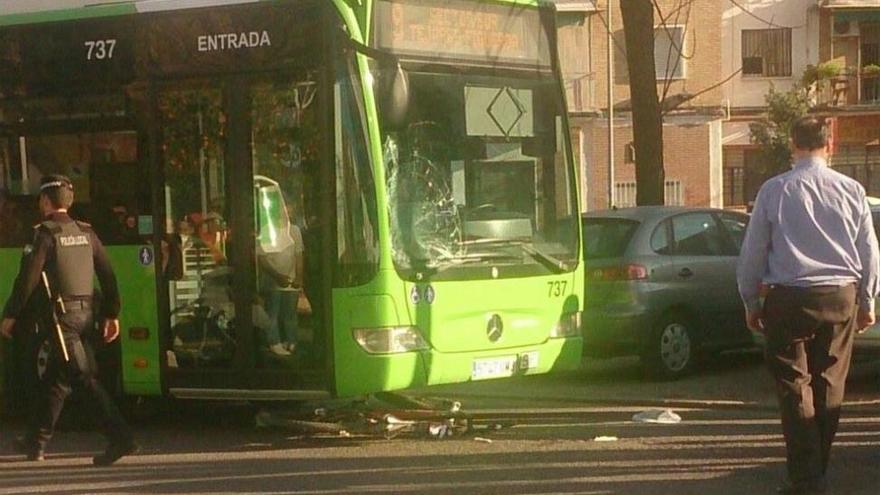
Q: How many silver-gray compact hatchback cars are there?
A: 1